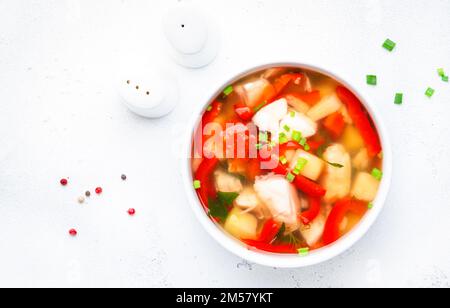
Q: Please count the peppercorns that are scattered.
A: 7